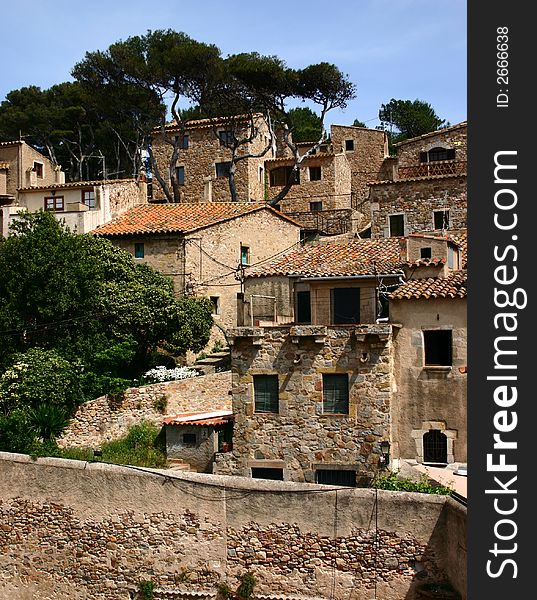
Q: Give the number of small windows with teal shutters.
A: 2